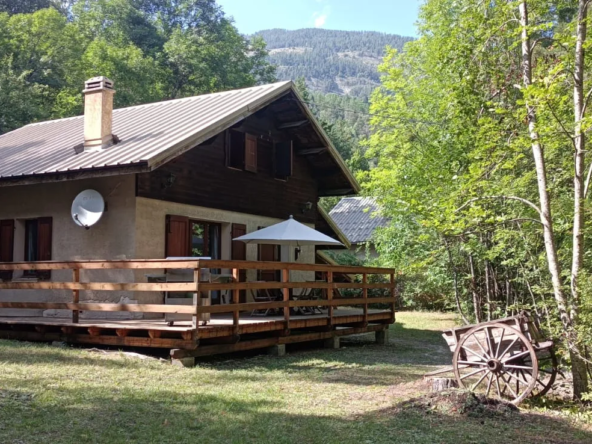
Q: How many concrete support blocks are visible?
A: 4